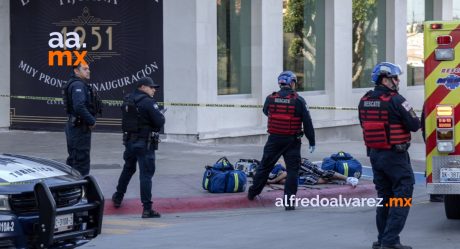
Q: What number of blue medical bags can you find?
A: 2